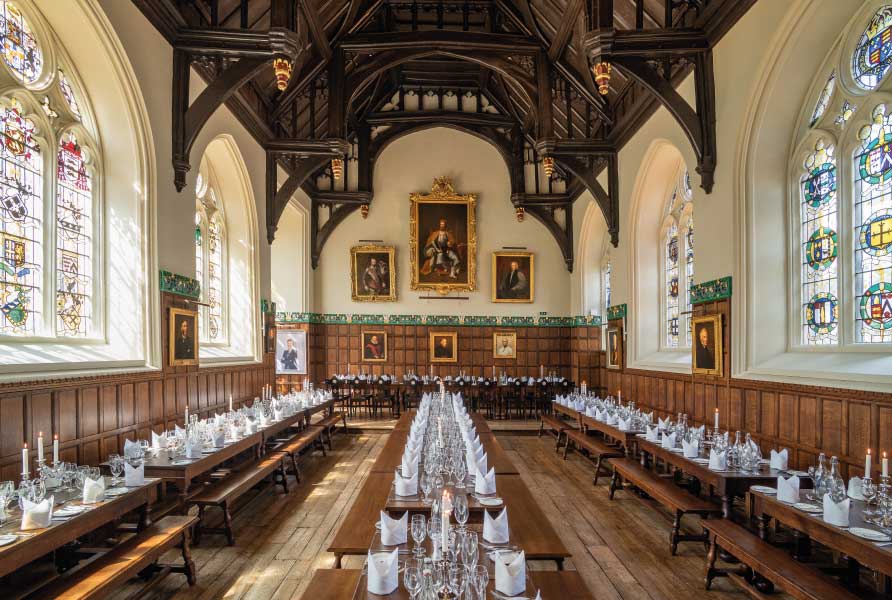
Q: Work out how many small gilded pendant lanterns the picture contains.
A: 6